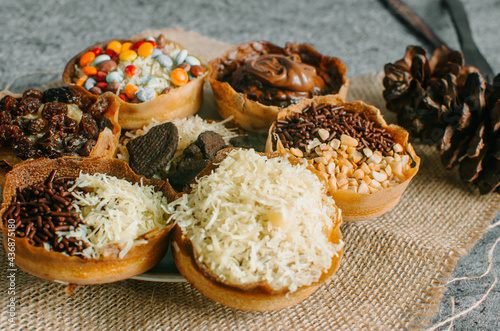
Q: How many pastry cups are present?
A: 7